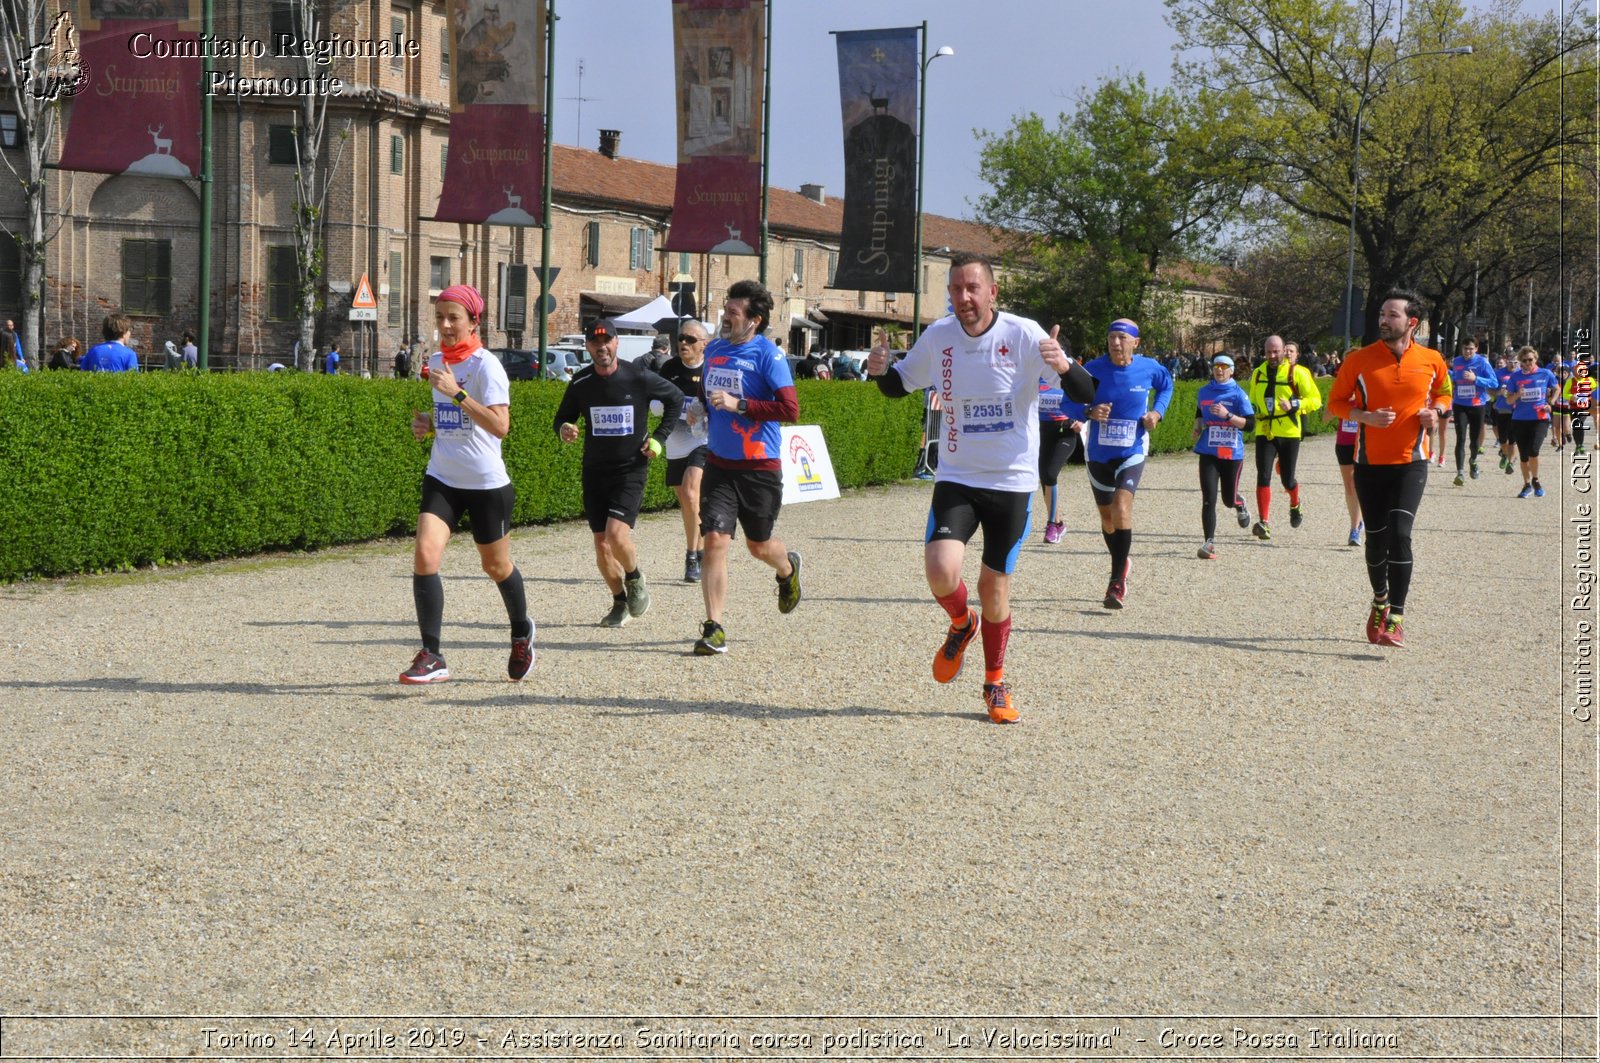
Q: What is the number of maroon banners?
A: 3